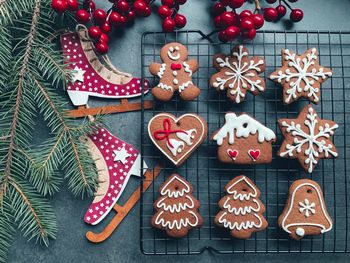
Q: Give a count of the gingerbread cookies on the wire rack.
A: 9